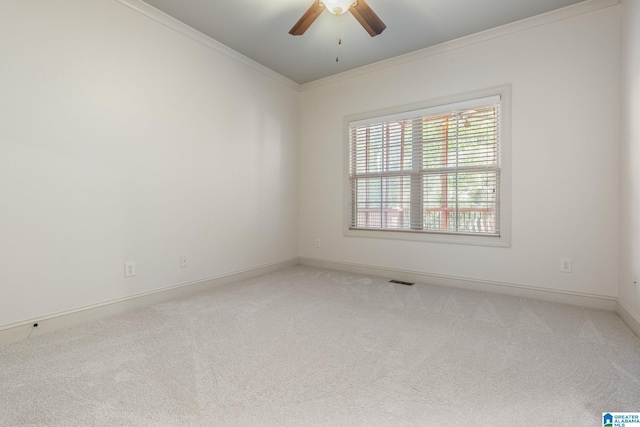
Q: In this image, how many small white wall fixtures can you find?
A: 4